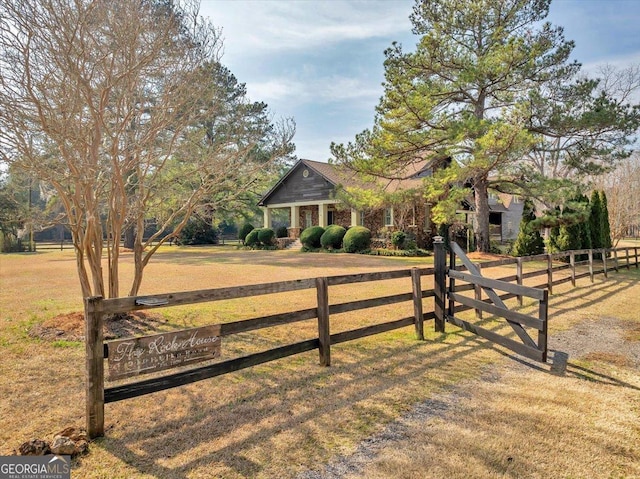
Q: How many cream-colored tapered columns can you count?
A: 4